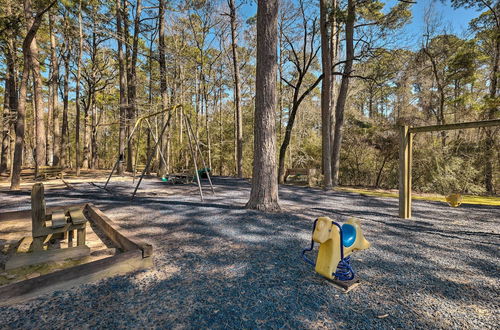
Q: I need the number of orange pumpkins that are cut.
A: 0